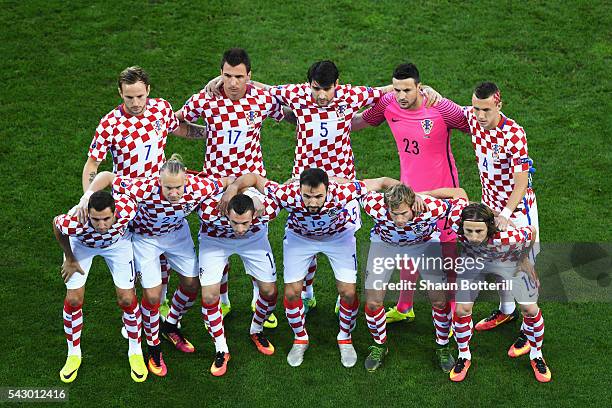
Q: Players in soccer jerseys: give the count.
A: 11